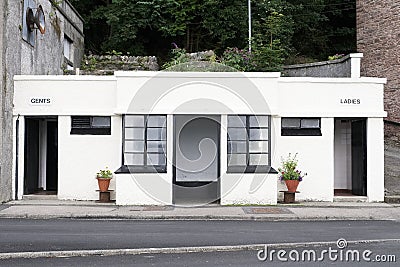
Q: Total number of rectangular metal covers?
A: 2